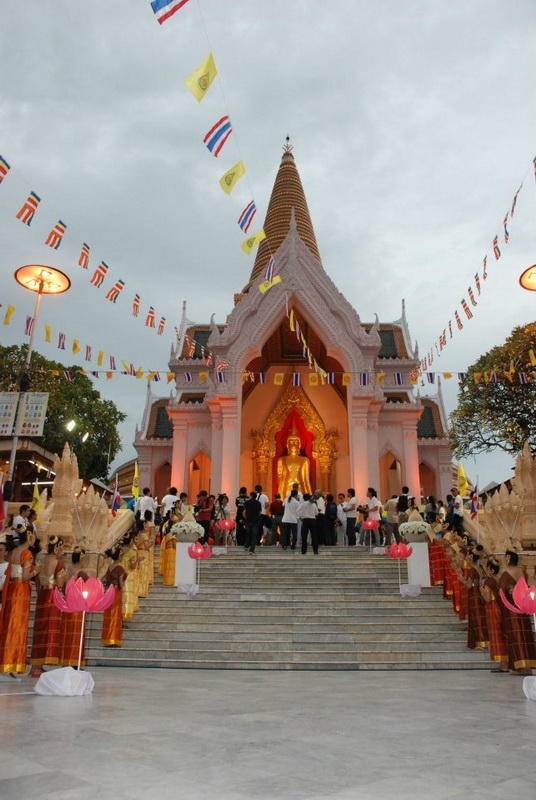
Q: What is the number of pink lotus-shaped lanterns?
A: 6